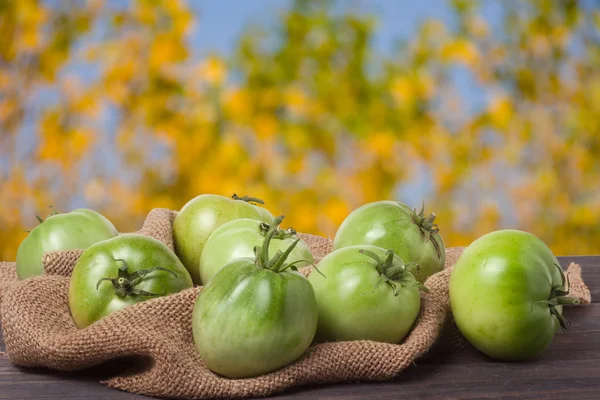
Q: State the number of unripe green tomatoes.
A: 8